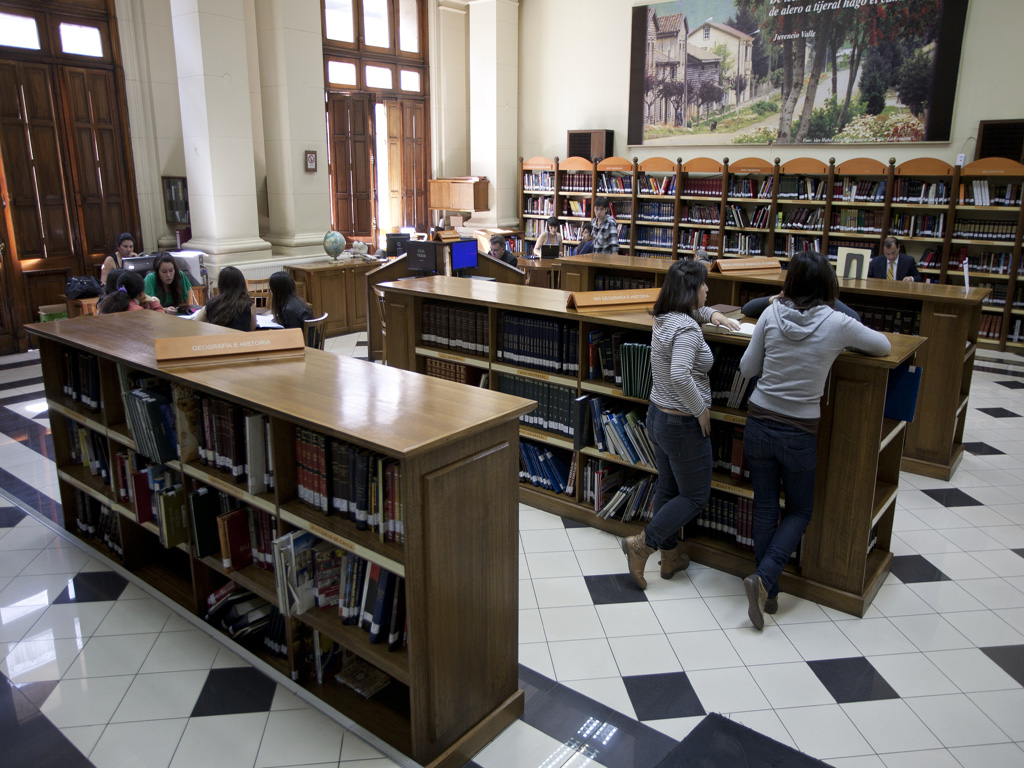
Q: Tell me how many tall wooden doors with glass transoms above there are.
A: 2